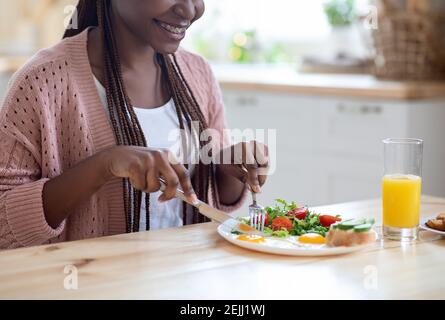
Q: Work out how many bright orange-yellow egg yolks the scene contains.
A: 2